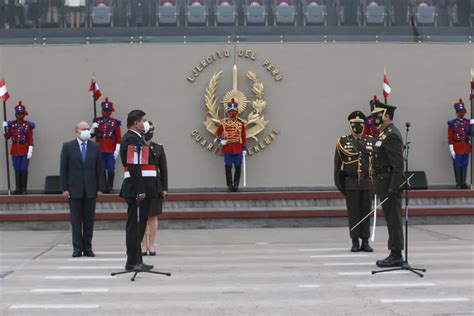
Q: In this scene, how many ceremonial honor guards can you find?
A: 5